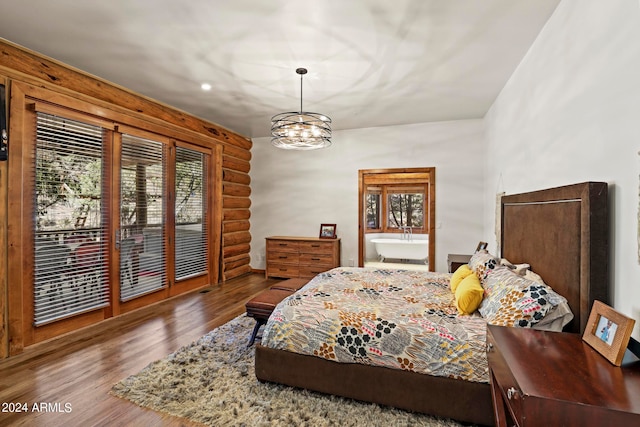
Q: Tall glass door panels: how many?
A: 3